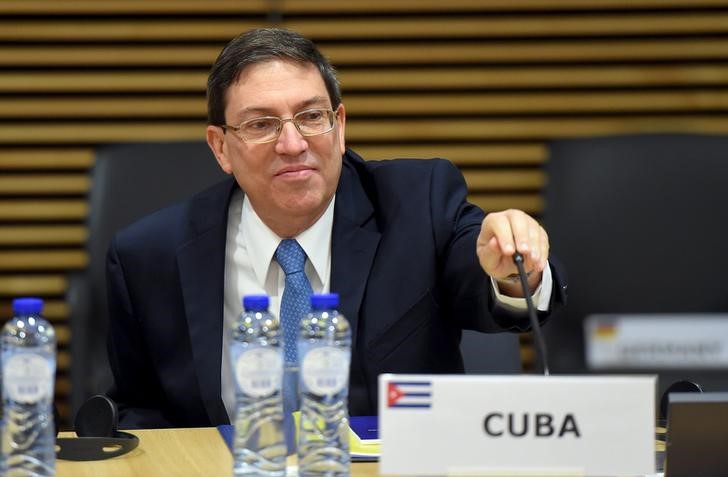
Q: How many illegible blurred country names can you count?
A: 1